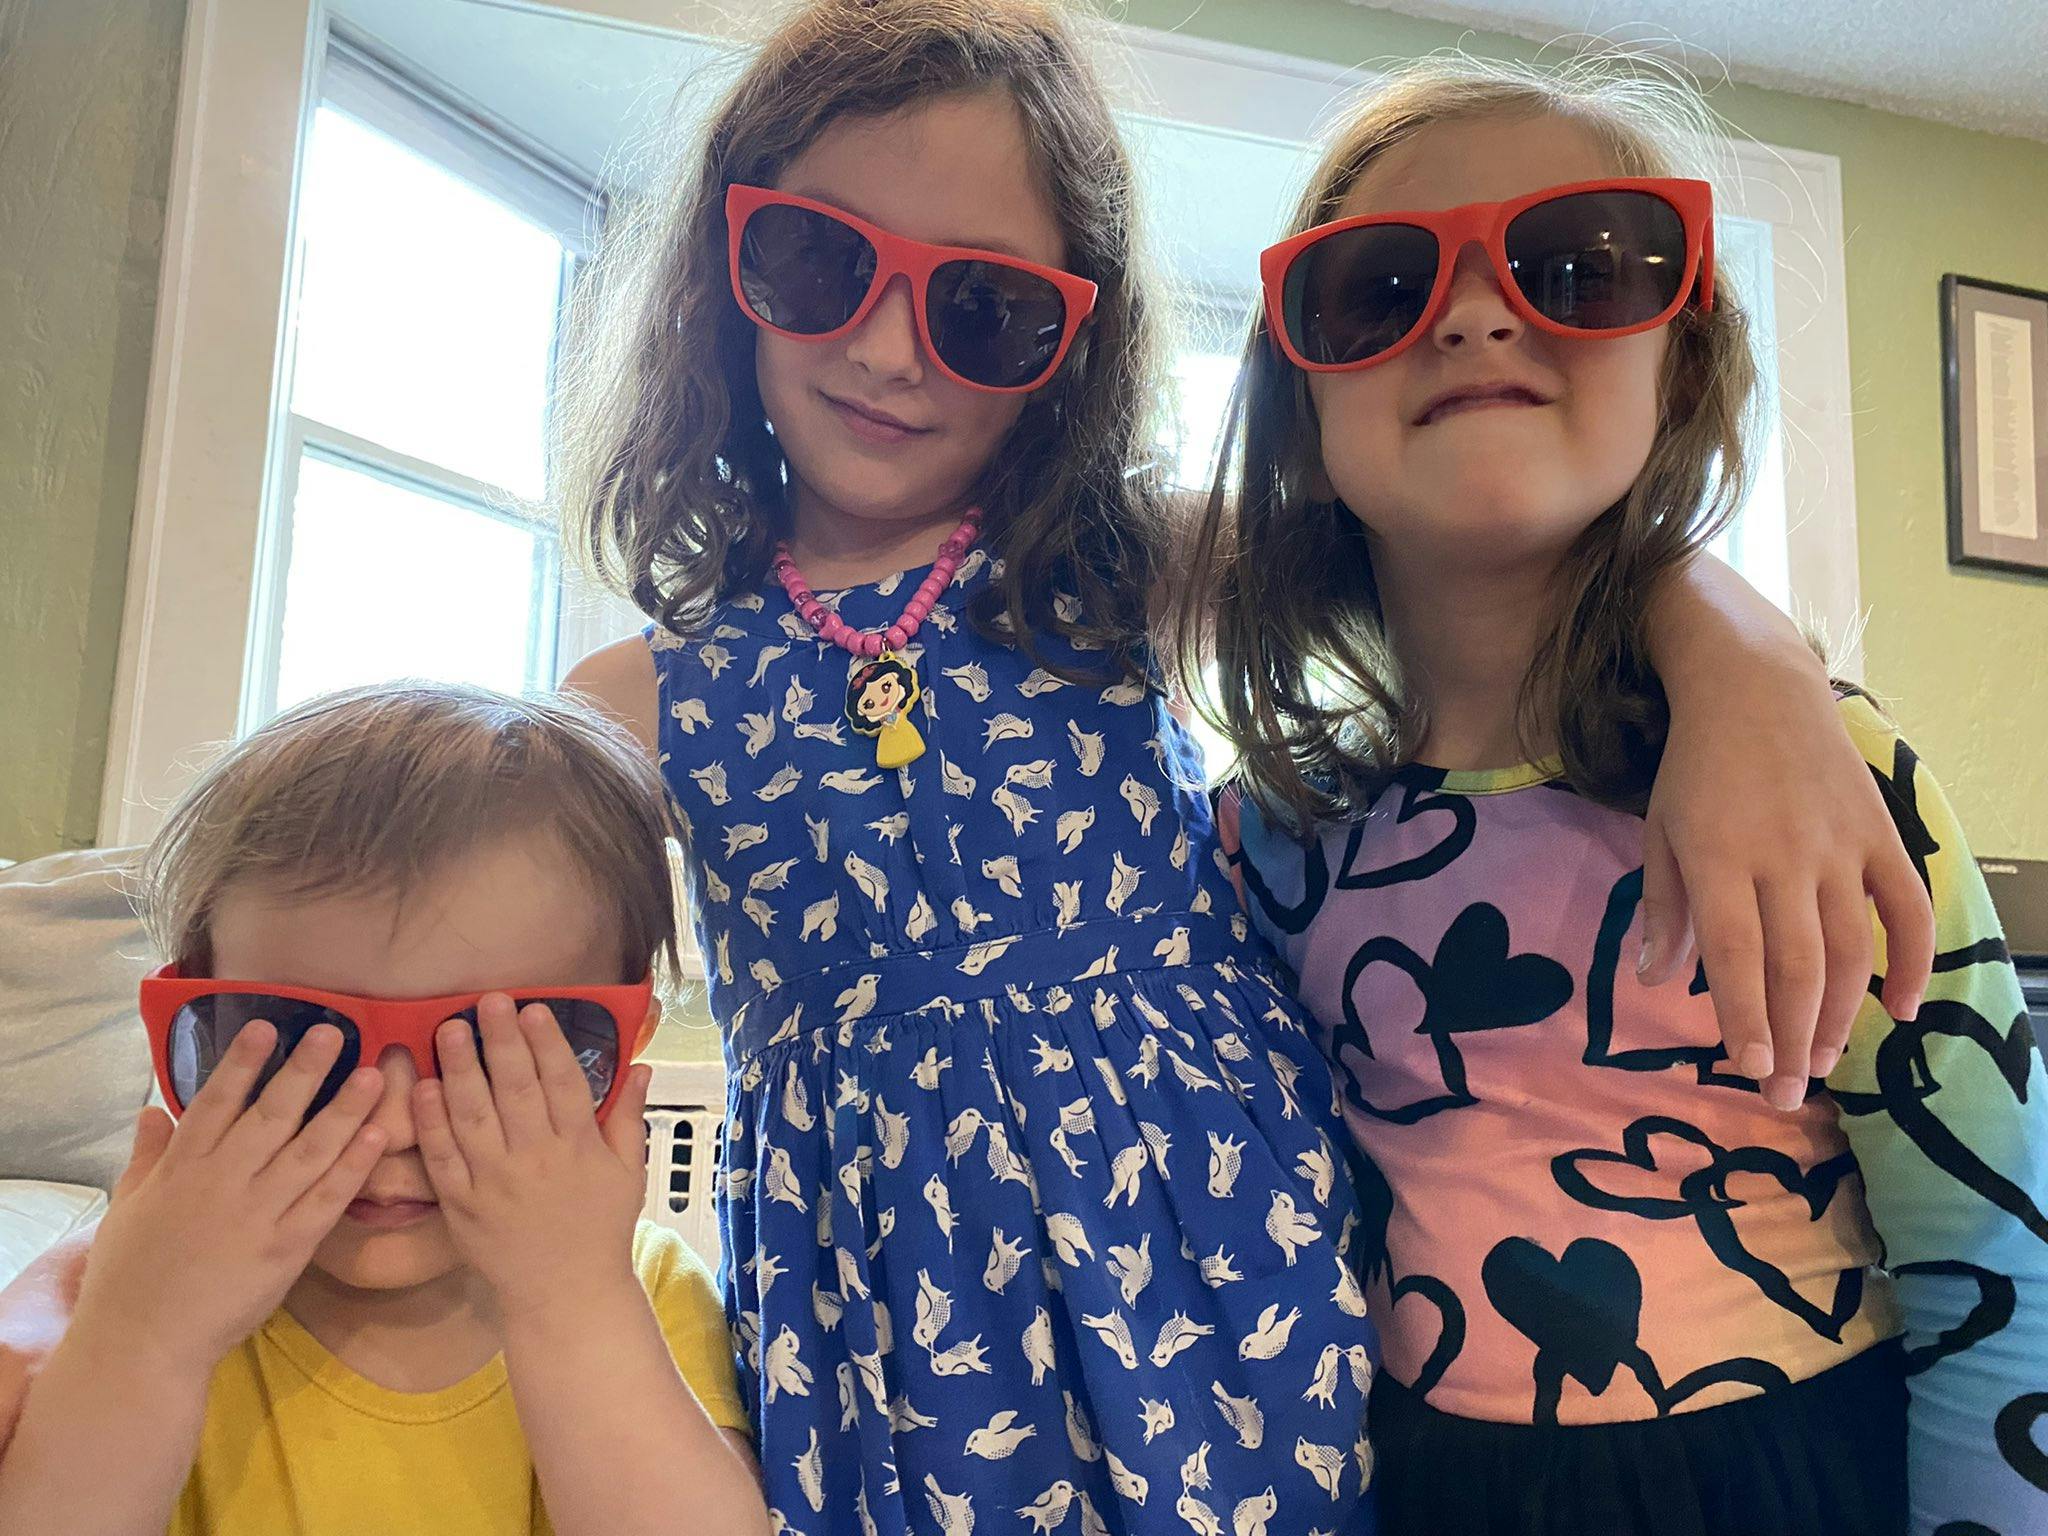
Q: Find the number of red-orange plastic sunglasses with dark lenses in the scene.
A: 3